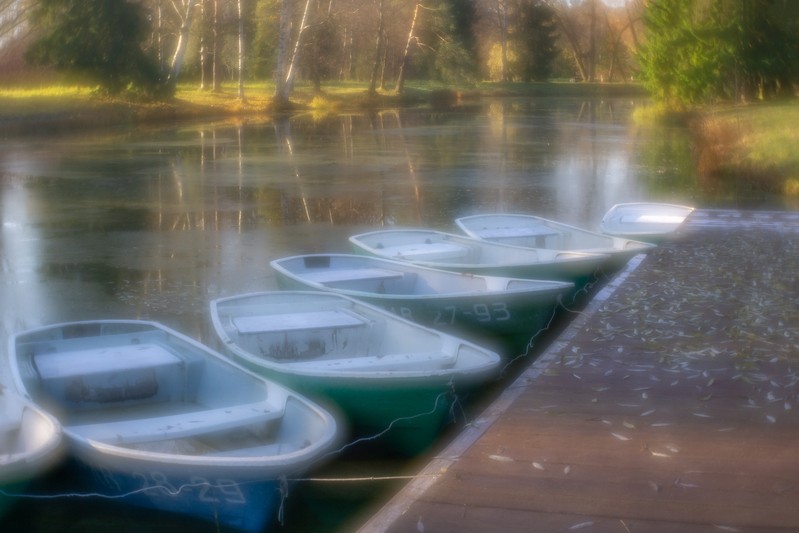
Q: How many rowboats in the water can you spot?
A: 7